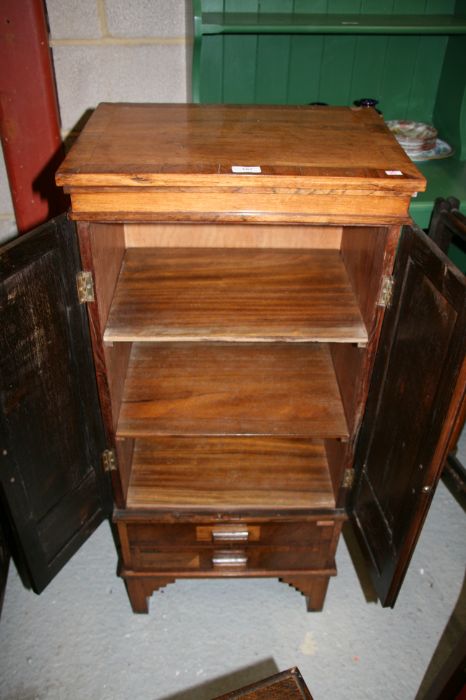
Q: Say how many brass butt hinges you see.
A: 4